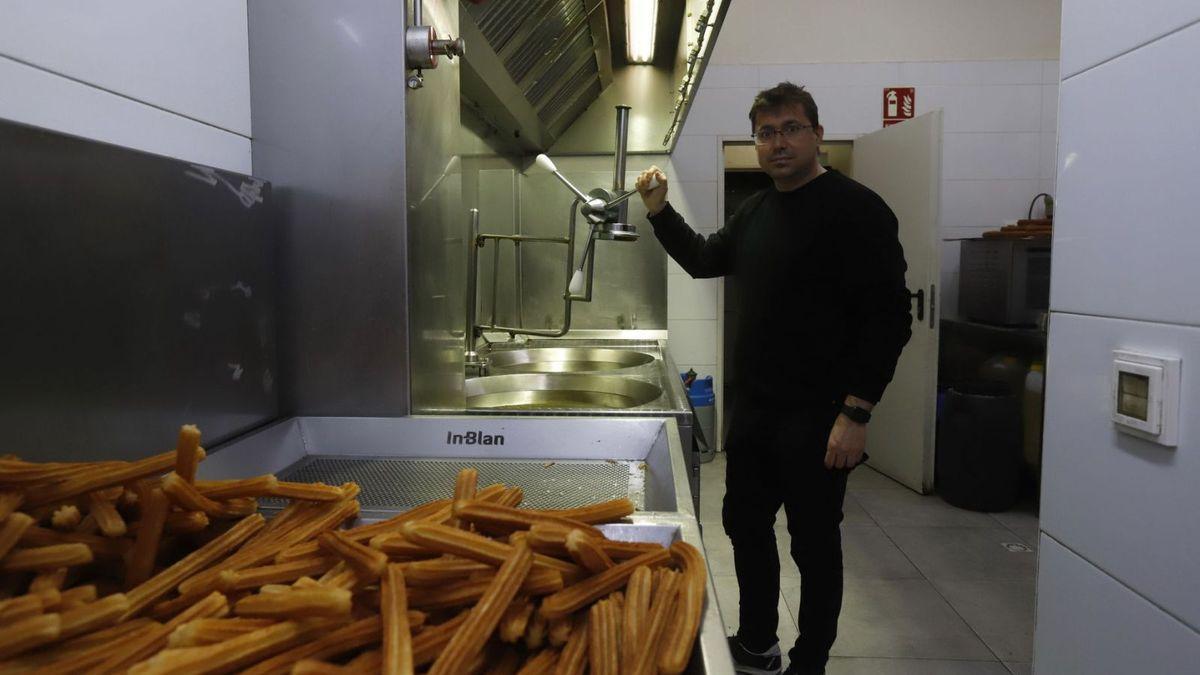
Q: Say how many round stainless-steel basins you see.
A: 2